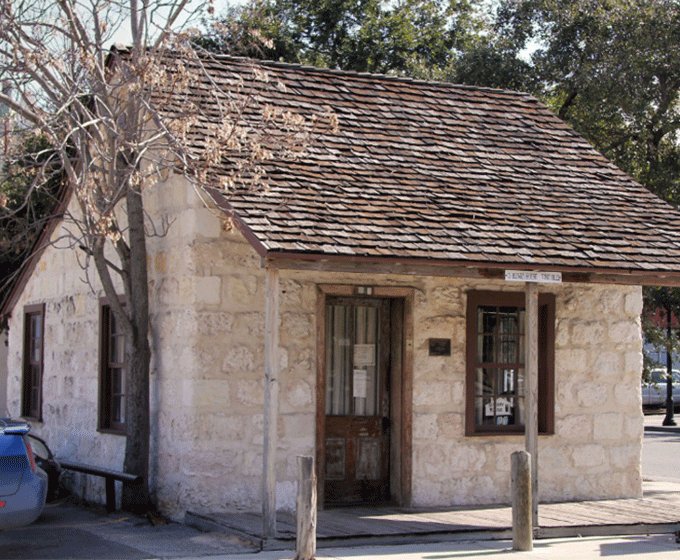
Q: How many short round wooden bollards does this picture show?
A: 2